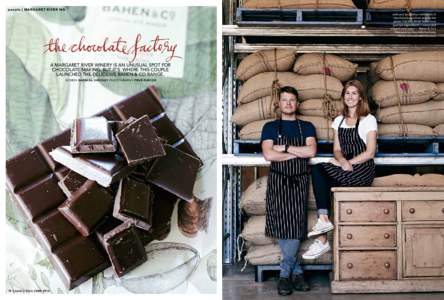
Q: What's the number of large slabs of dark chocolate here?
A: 1